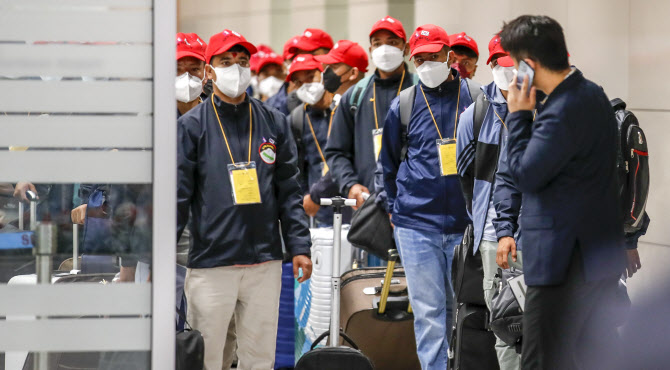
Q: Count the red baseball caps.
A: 12